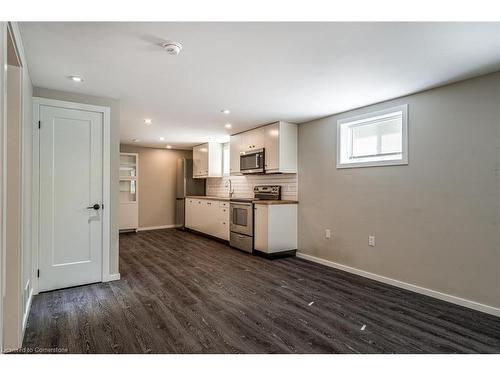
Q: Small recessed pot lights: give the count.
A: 6